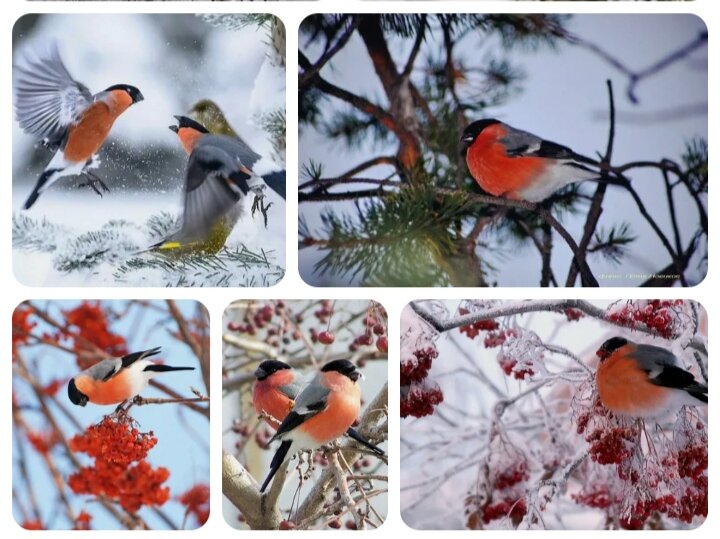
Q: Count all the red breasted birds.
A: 7